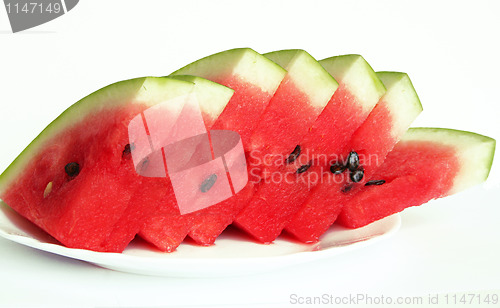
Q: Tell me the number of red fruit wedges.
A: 7